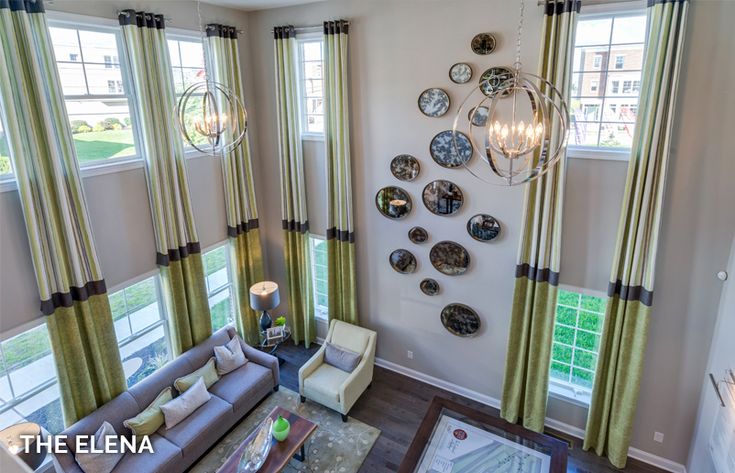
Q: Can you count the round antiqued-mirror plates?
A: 15